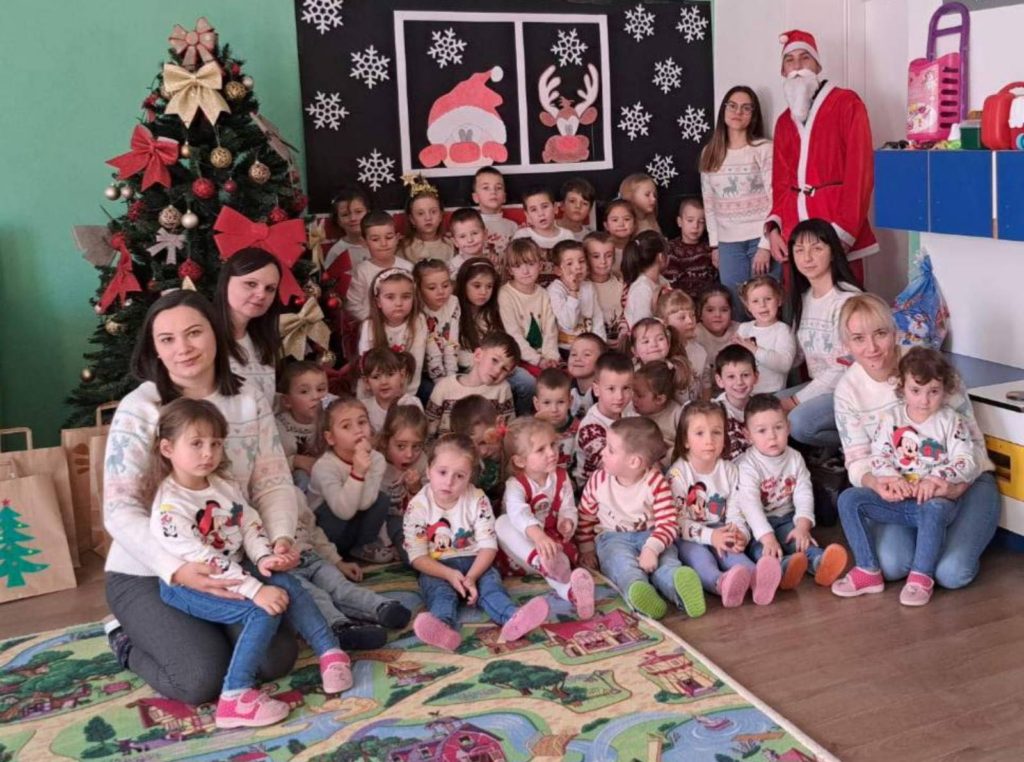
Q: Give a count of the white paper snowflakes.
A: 12